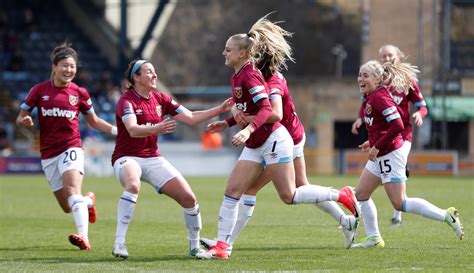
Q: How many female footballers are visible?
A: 6